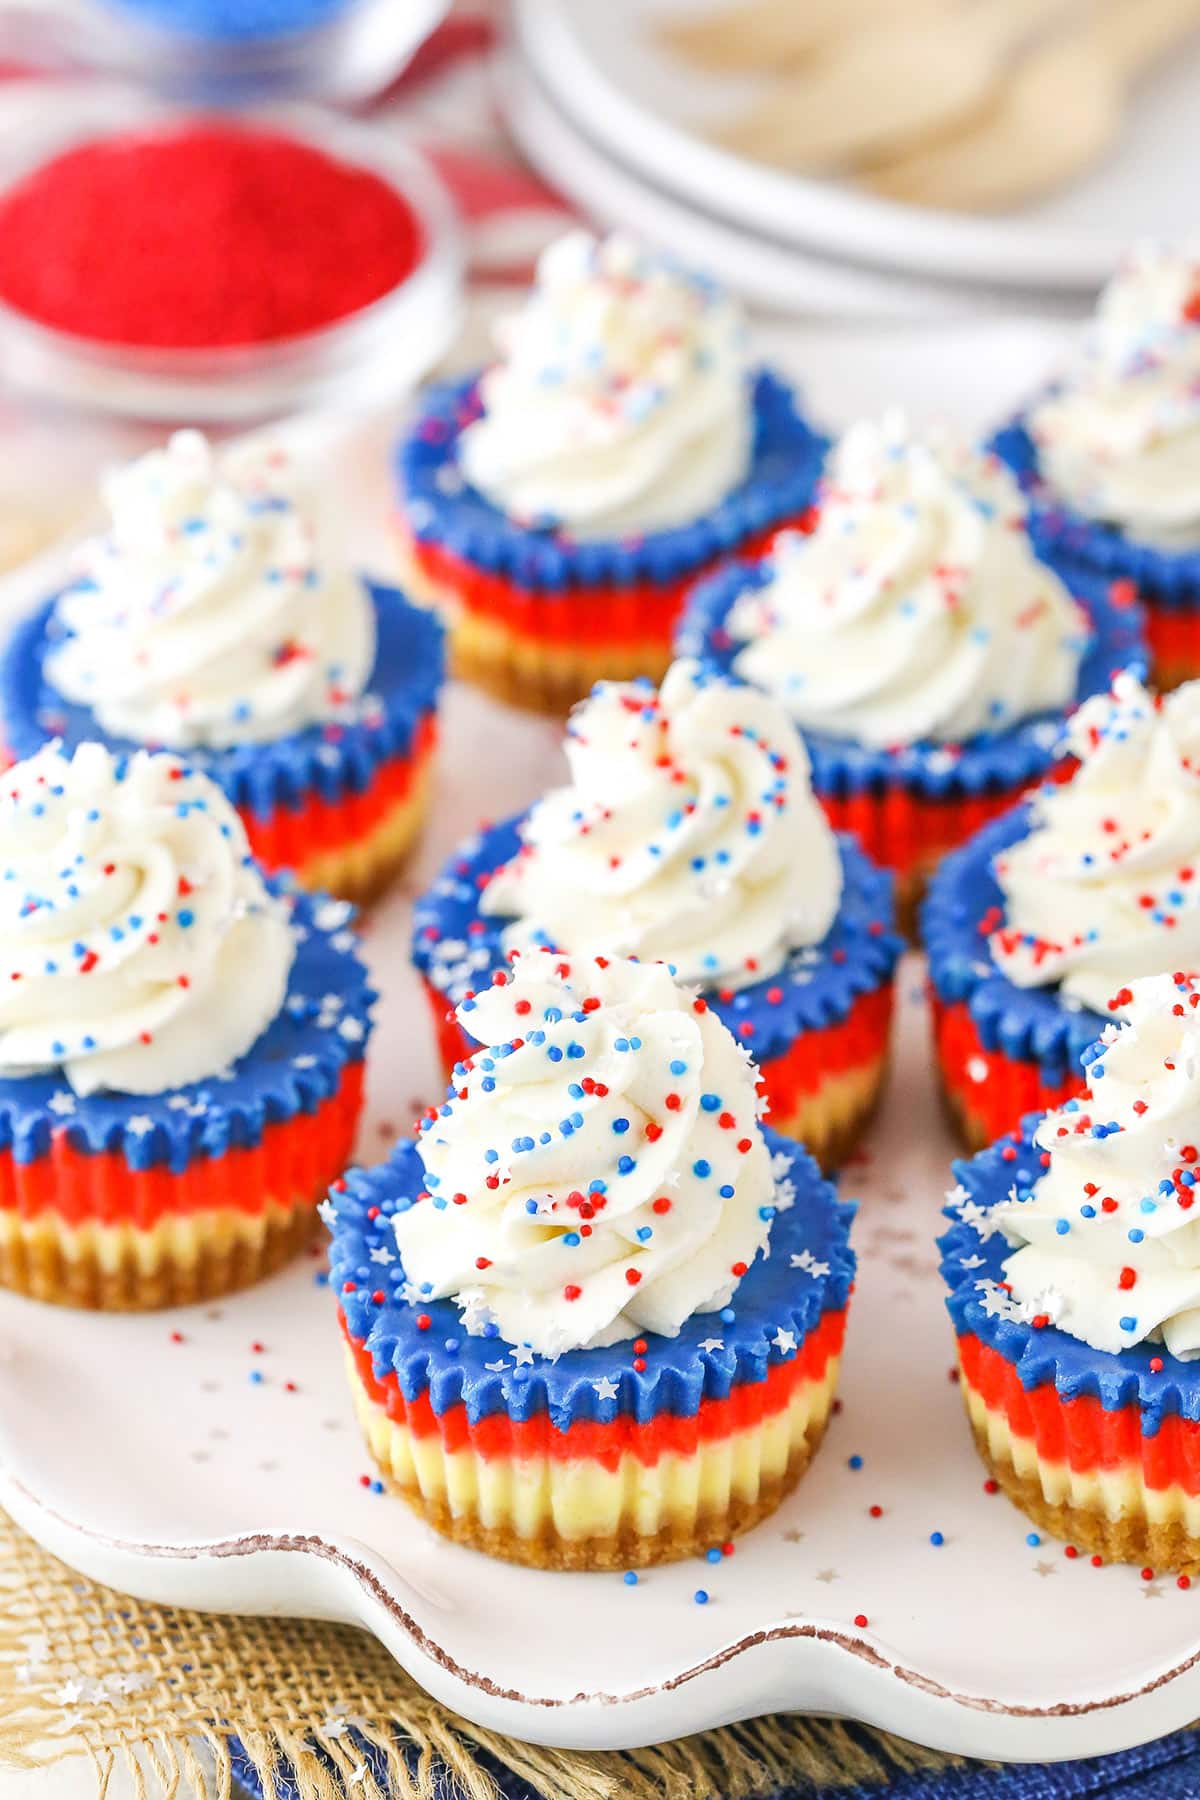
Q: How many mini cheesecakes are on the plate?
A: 9